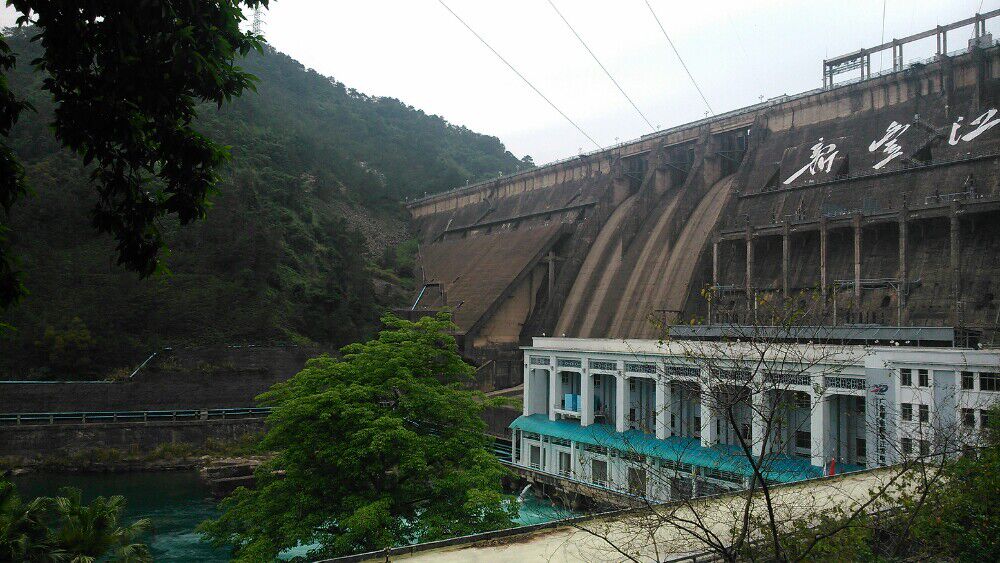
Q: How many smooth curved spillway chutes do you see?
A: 3